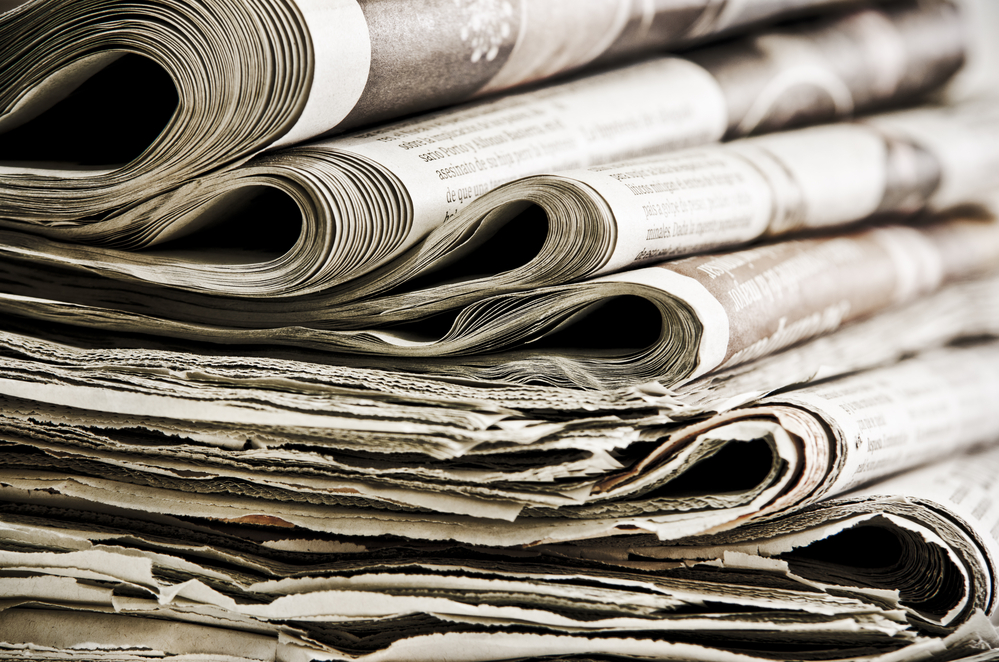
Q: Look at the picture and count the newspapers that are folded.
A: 6